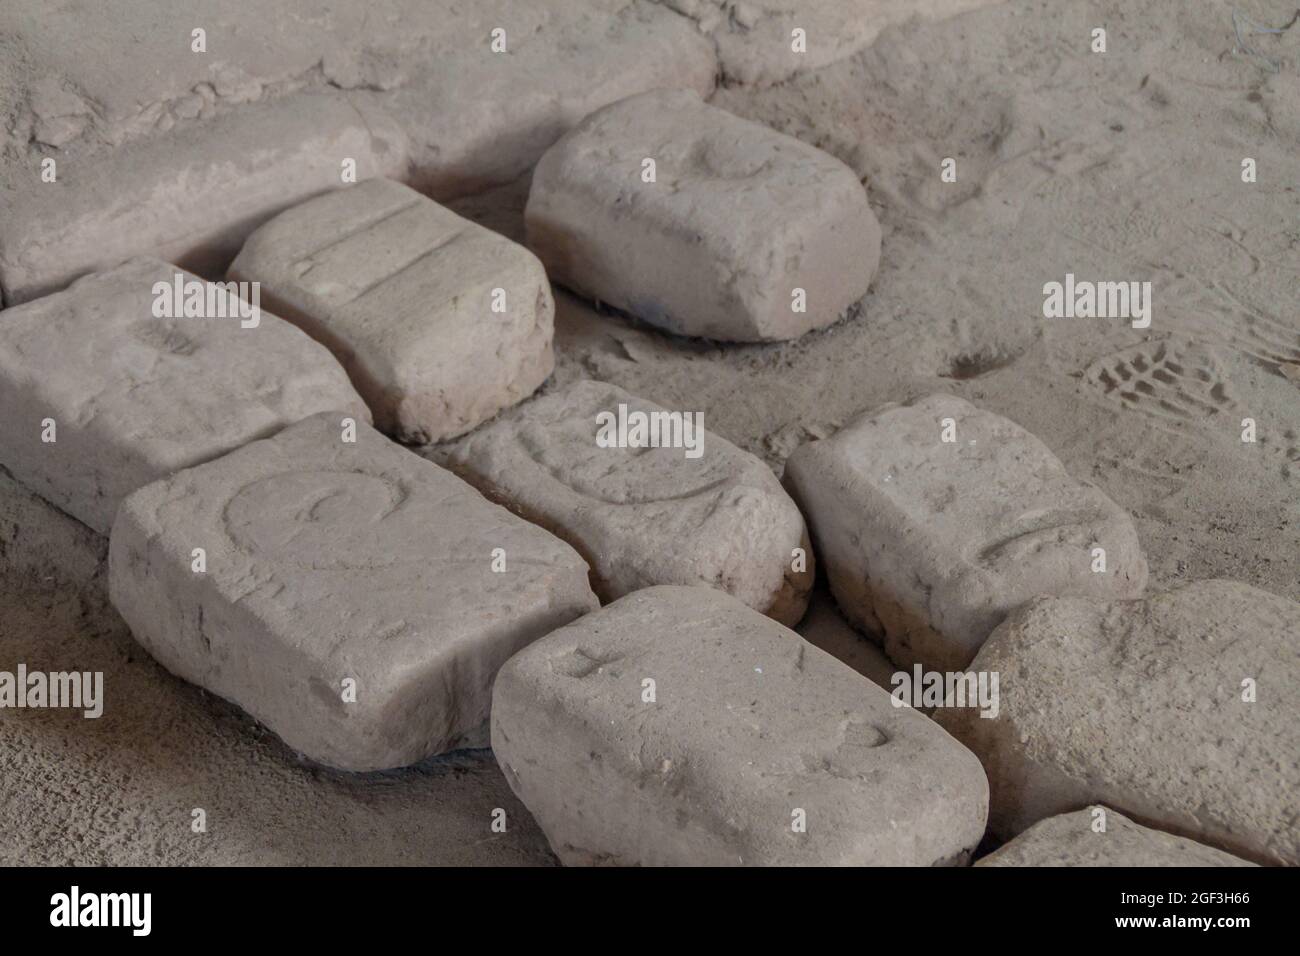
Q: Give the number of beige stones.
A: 9